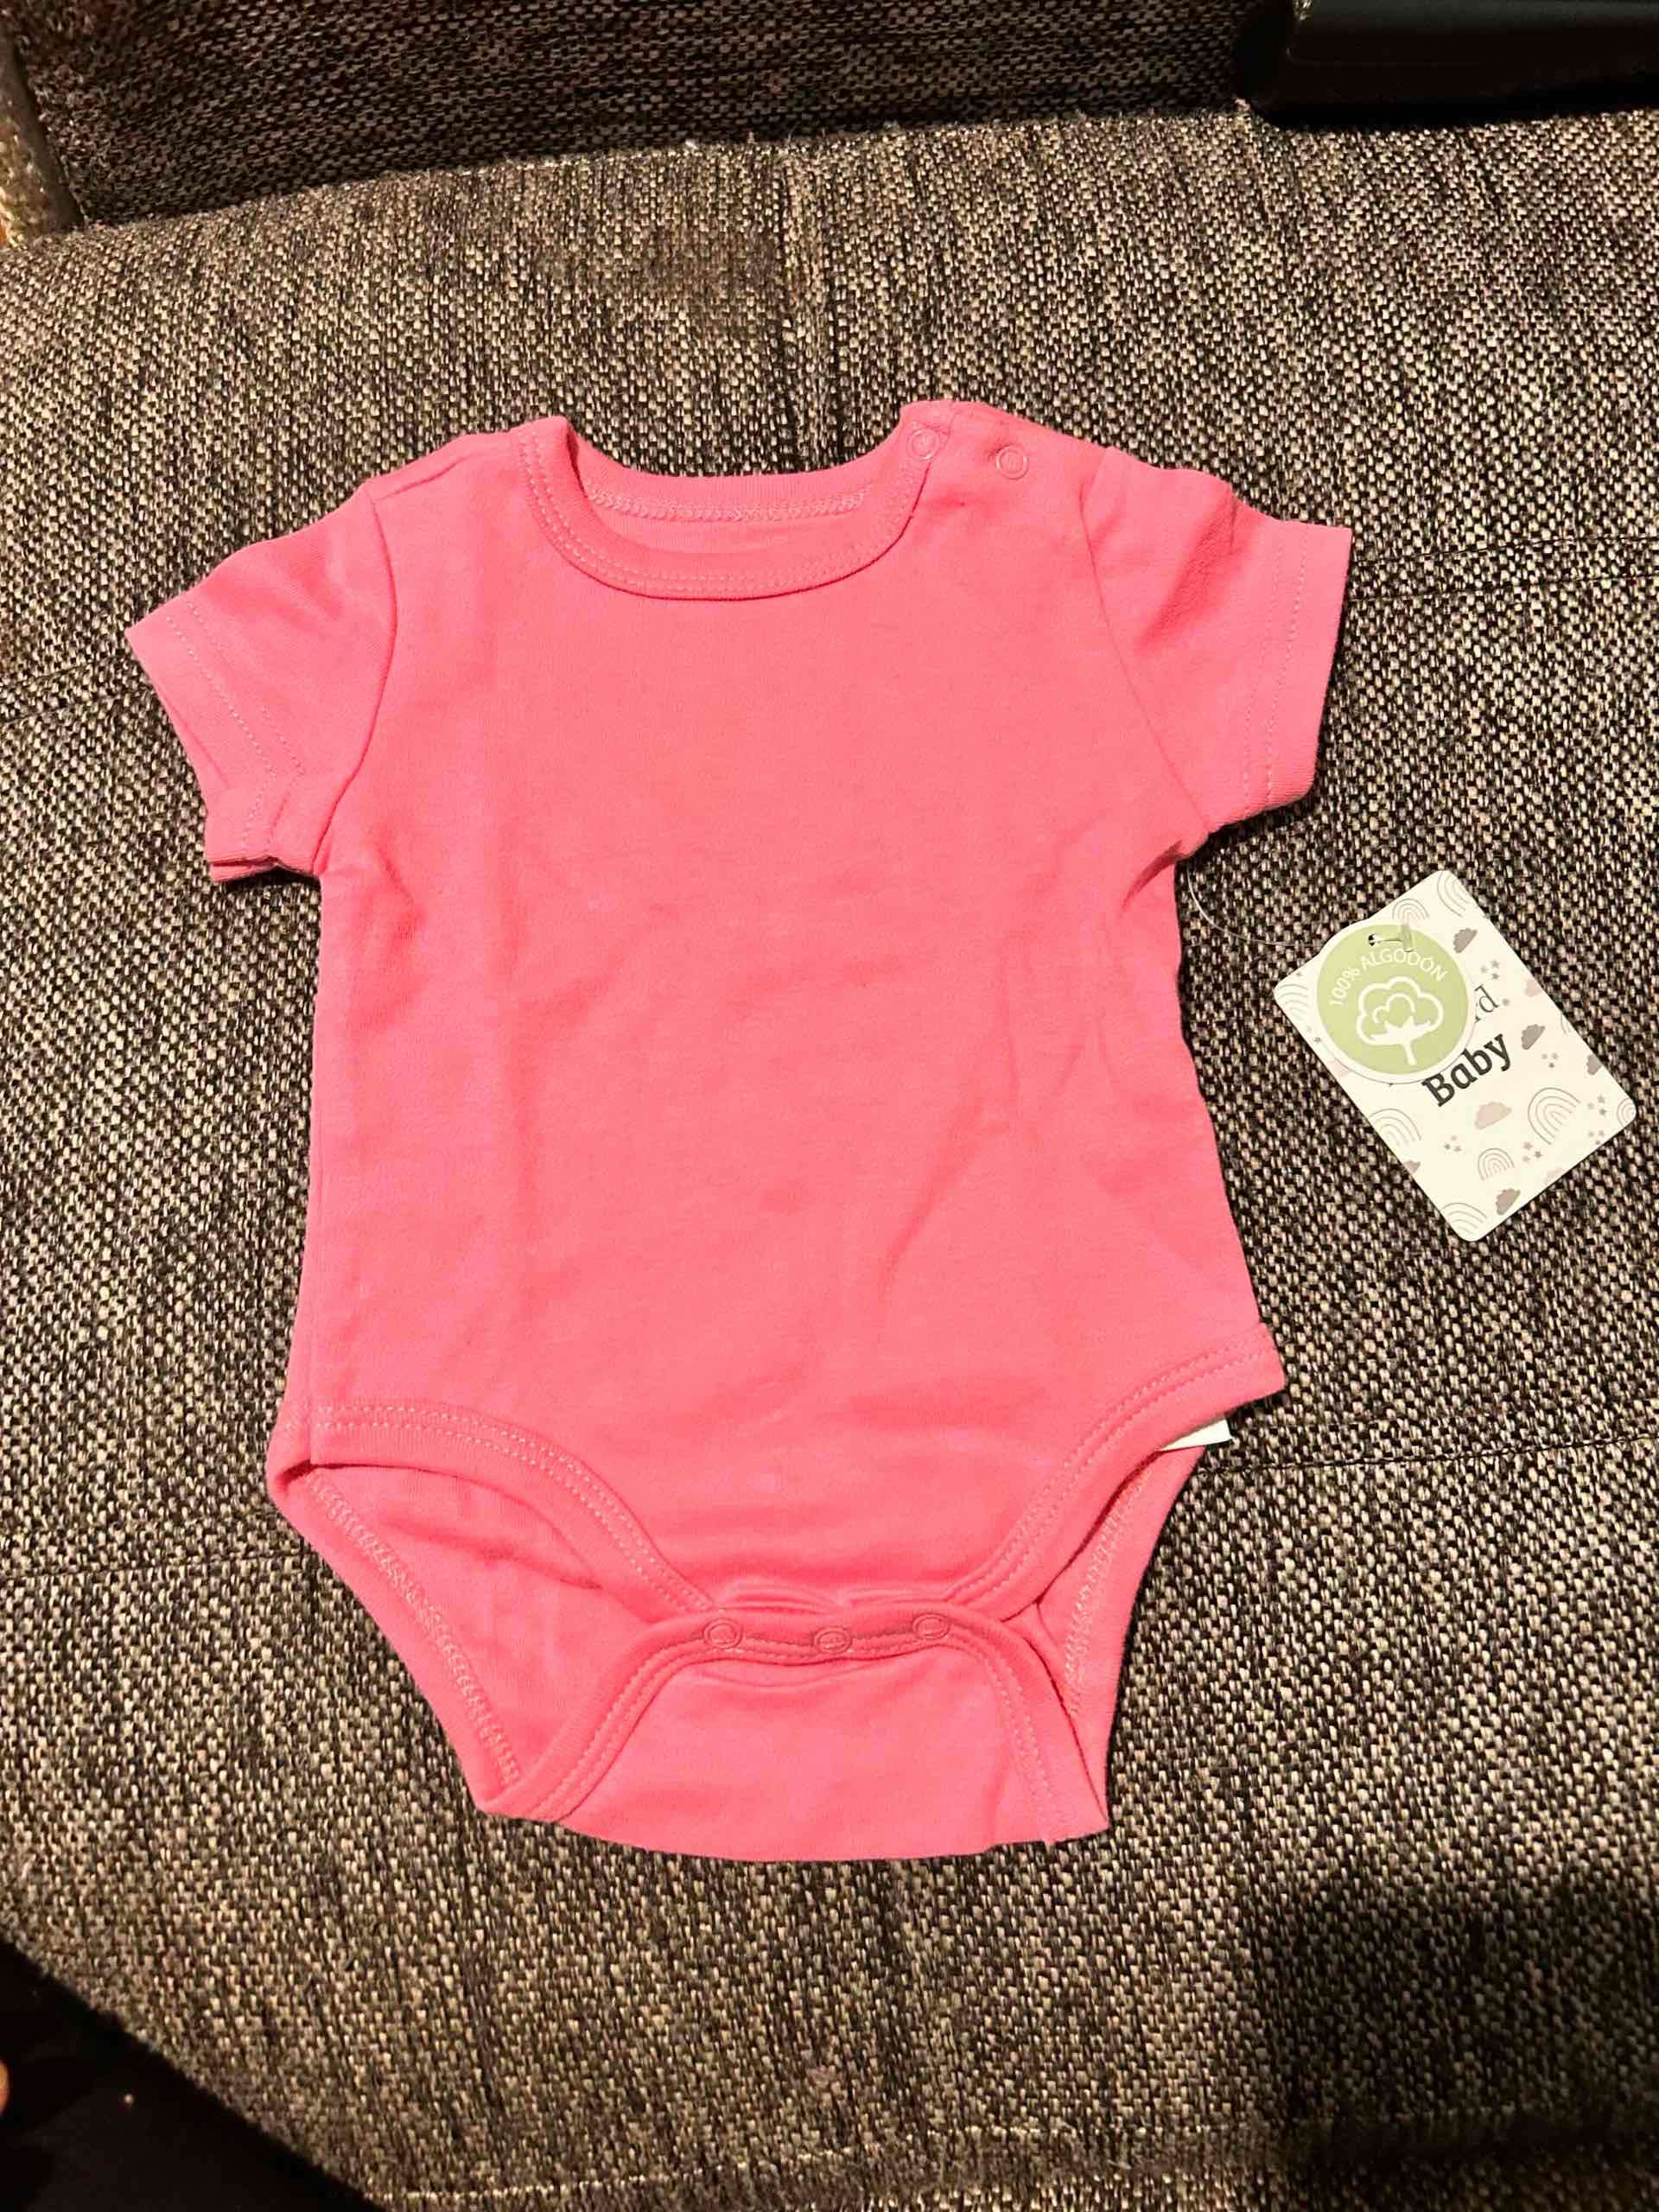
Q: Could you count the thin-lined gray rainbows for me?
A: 9